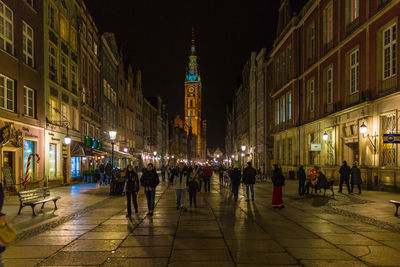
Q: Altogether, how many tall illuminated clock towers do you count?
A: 1